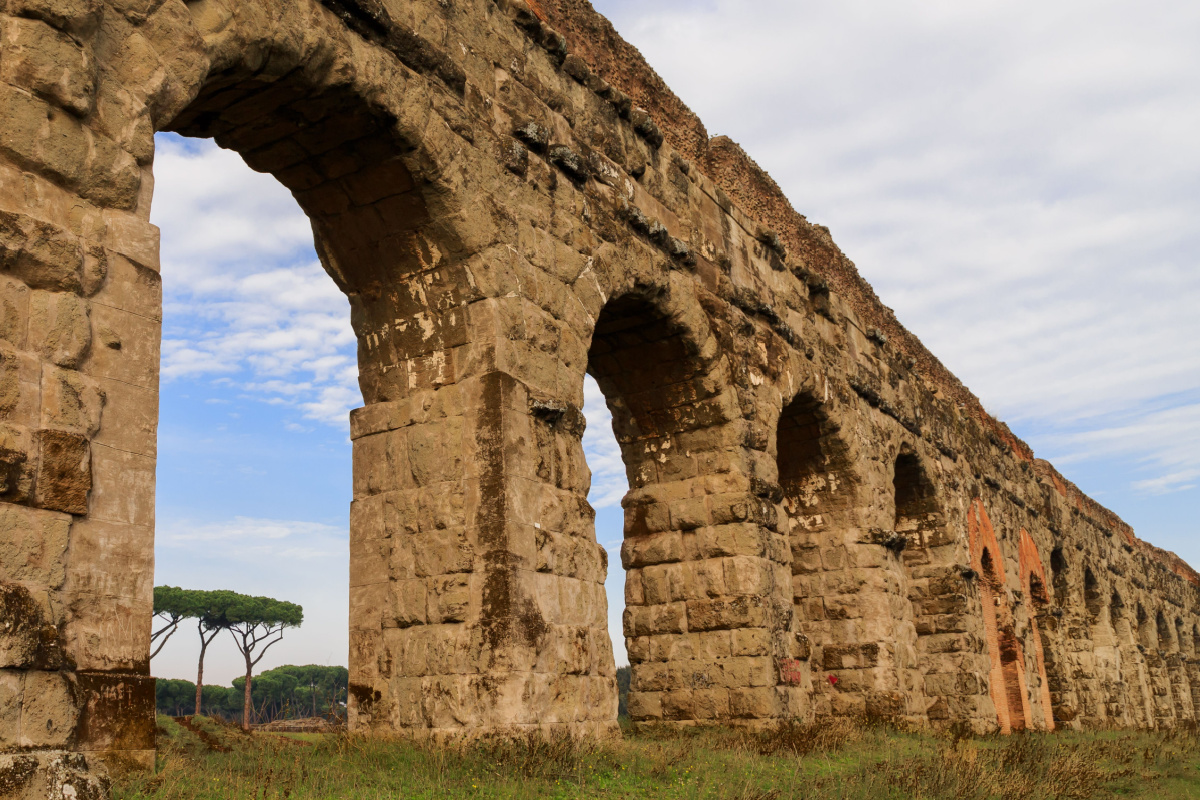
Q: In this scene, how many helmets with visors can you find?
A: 0